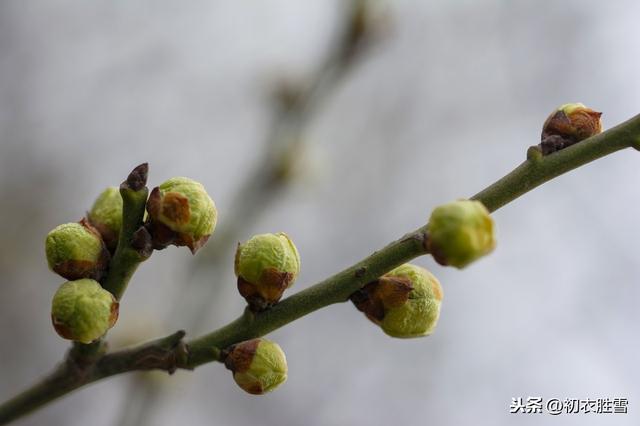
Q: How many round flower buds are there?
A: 9